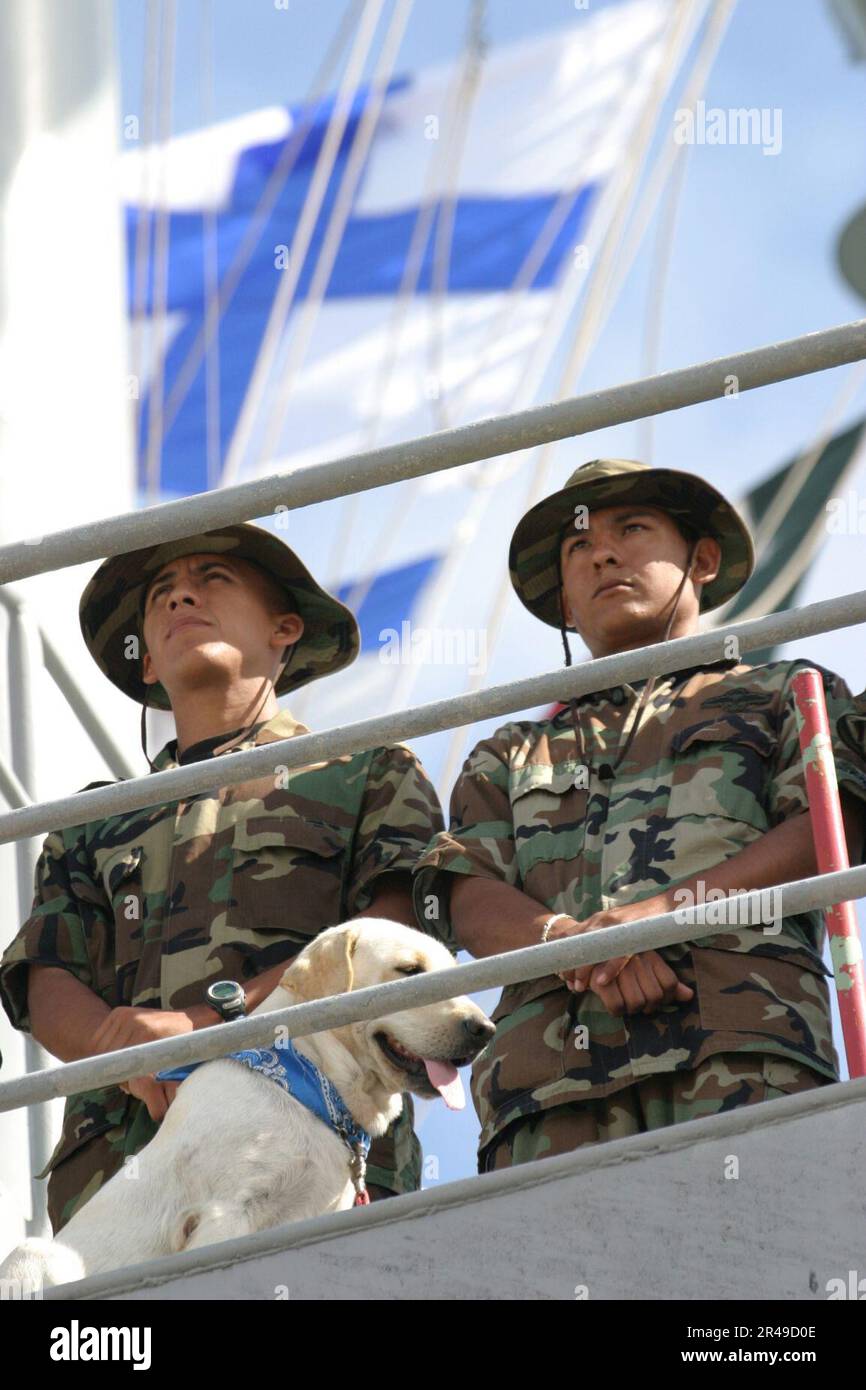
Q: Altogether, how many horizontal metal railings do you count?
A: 3